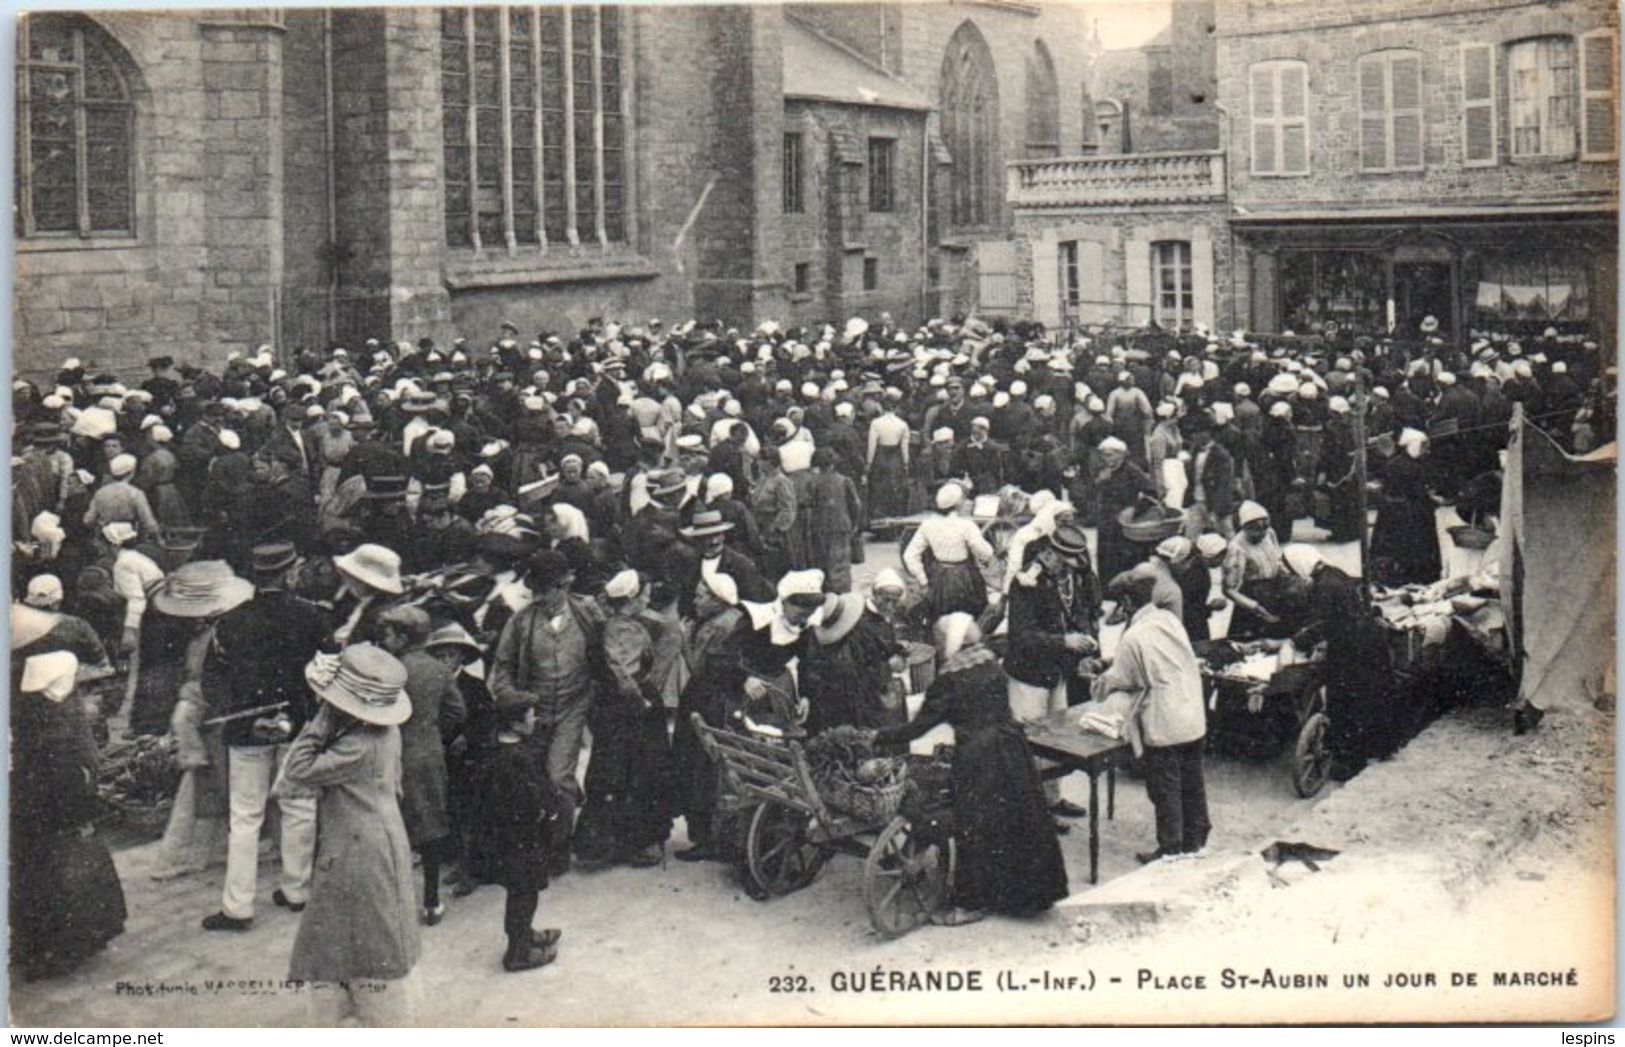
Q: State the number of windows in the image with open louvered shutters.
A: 1